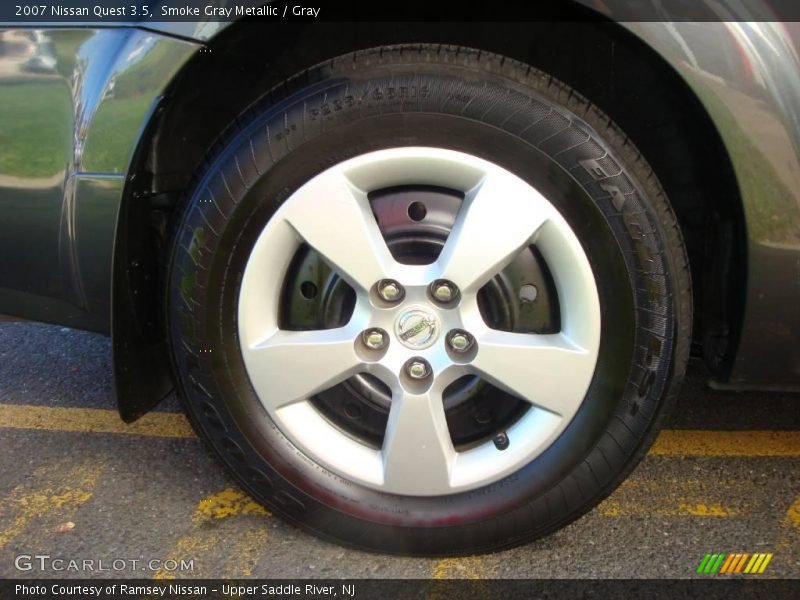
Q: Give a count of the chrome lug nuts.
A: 5